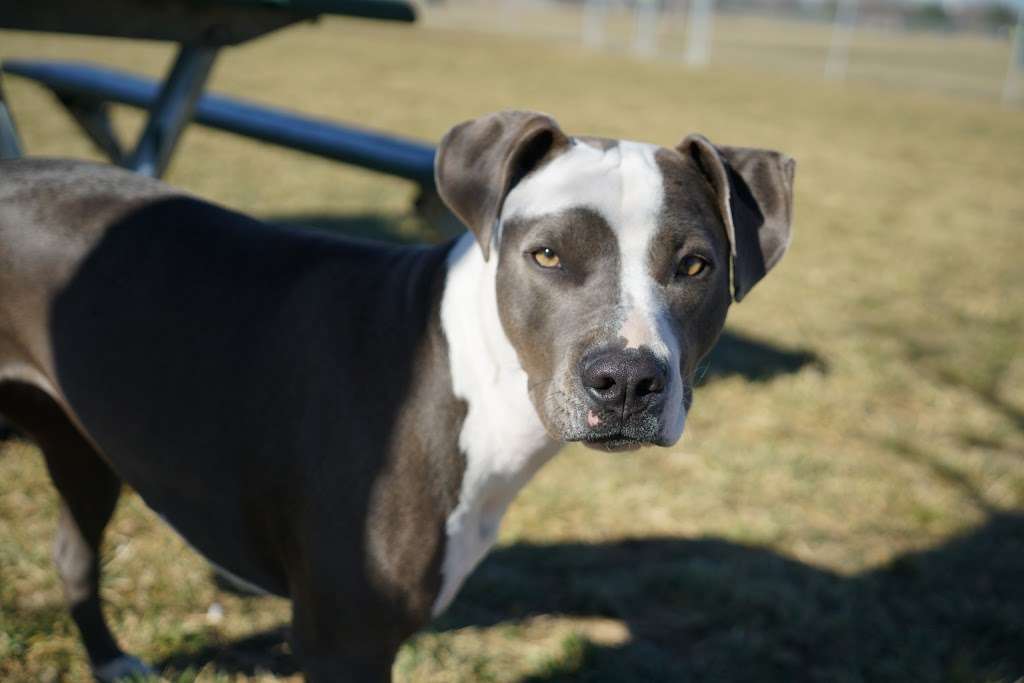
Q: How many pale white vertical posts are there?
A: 5